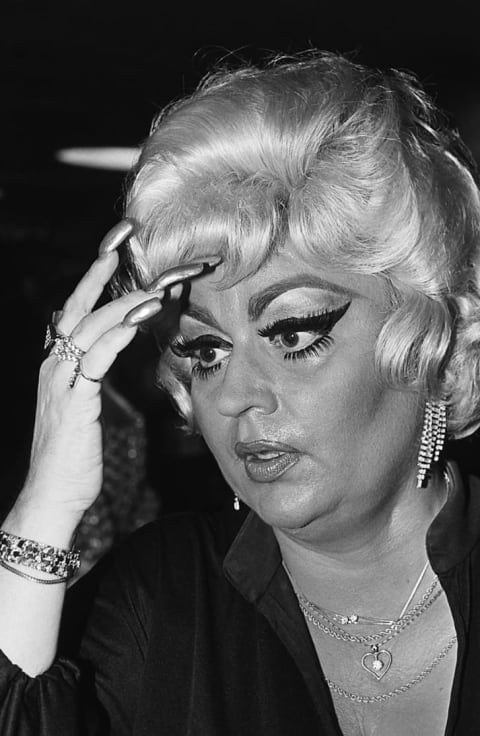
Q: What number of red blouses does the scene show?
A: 0